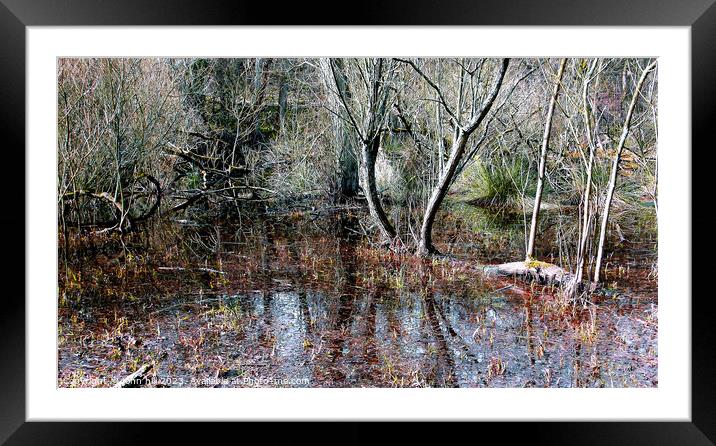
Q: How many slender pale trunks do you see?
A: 3